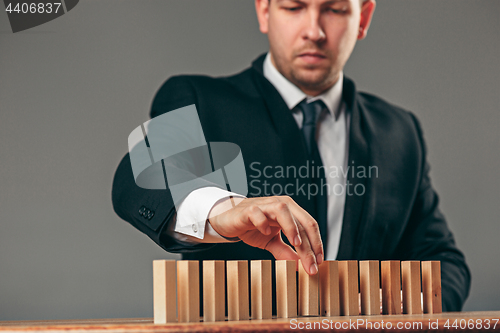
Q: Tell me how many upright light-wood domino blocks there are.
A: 13